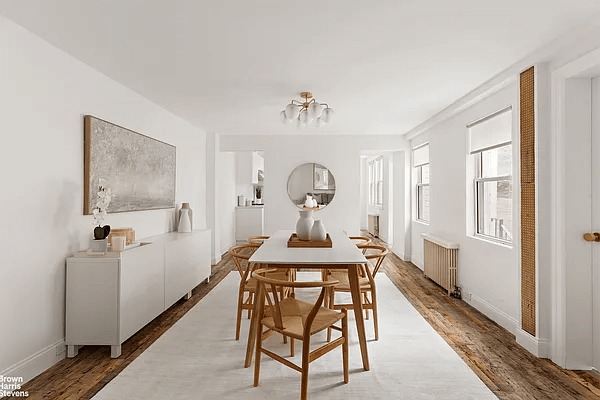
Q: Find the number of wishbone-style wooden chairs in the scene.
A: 5